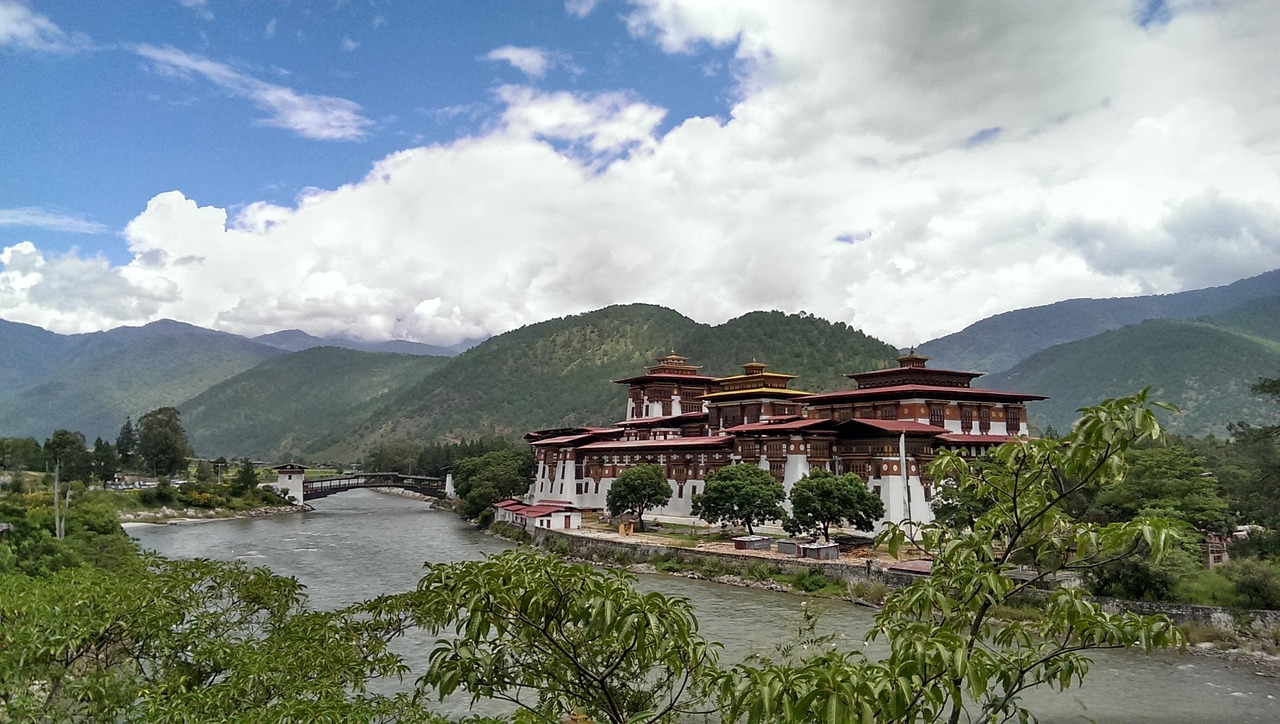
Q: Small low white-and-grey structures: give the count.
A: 3